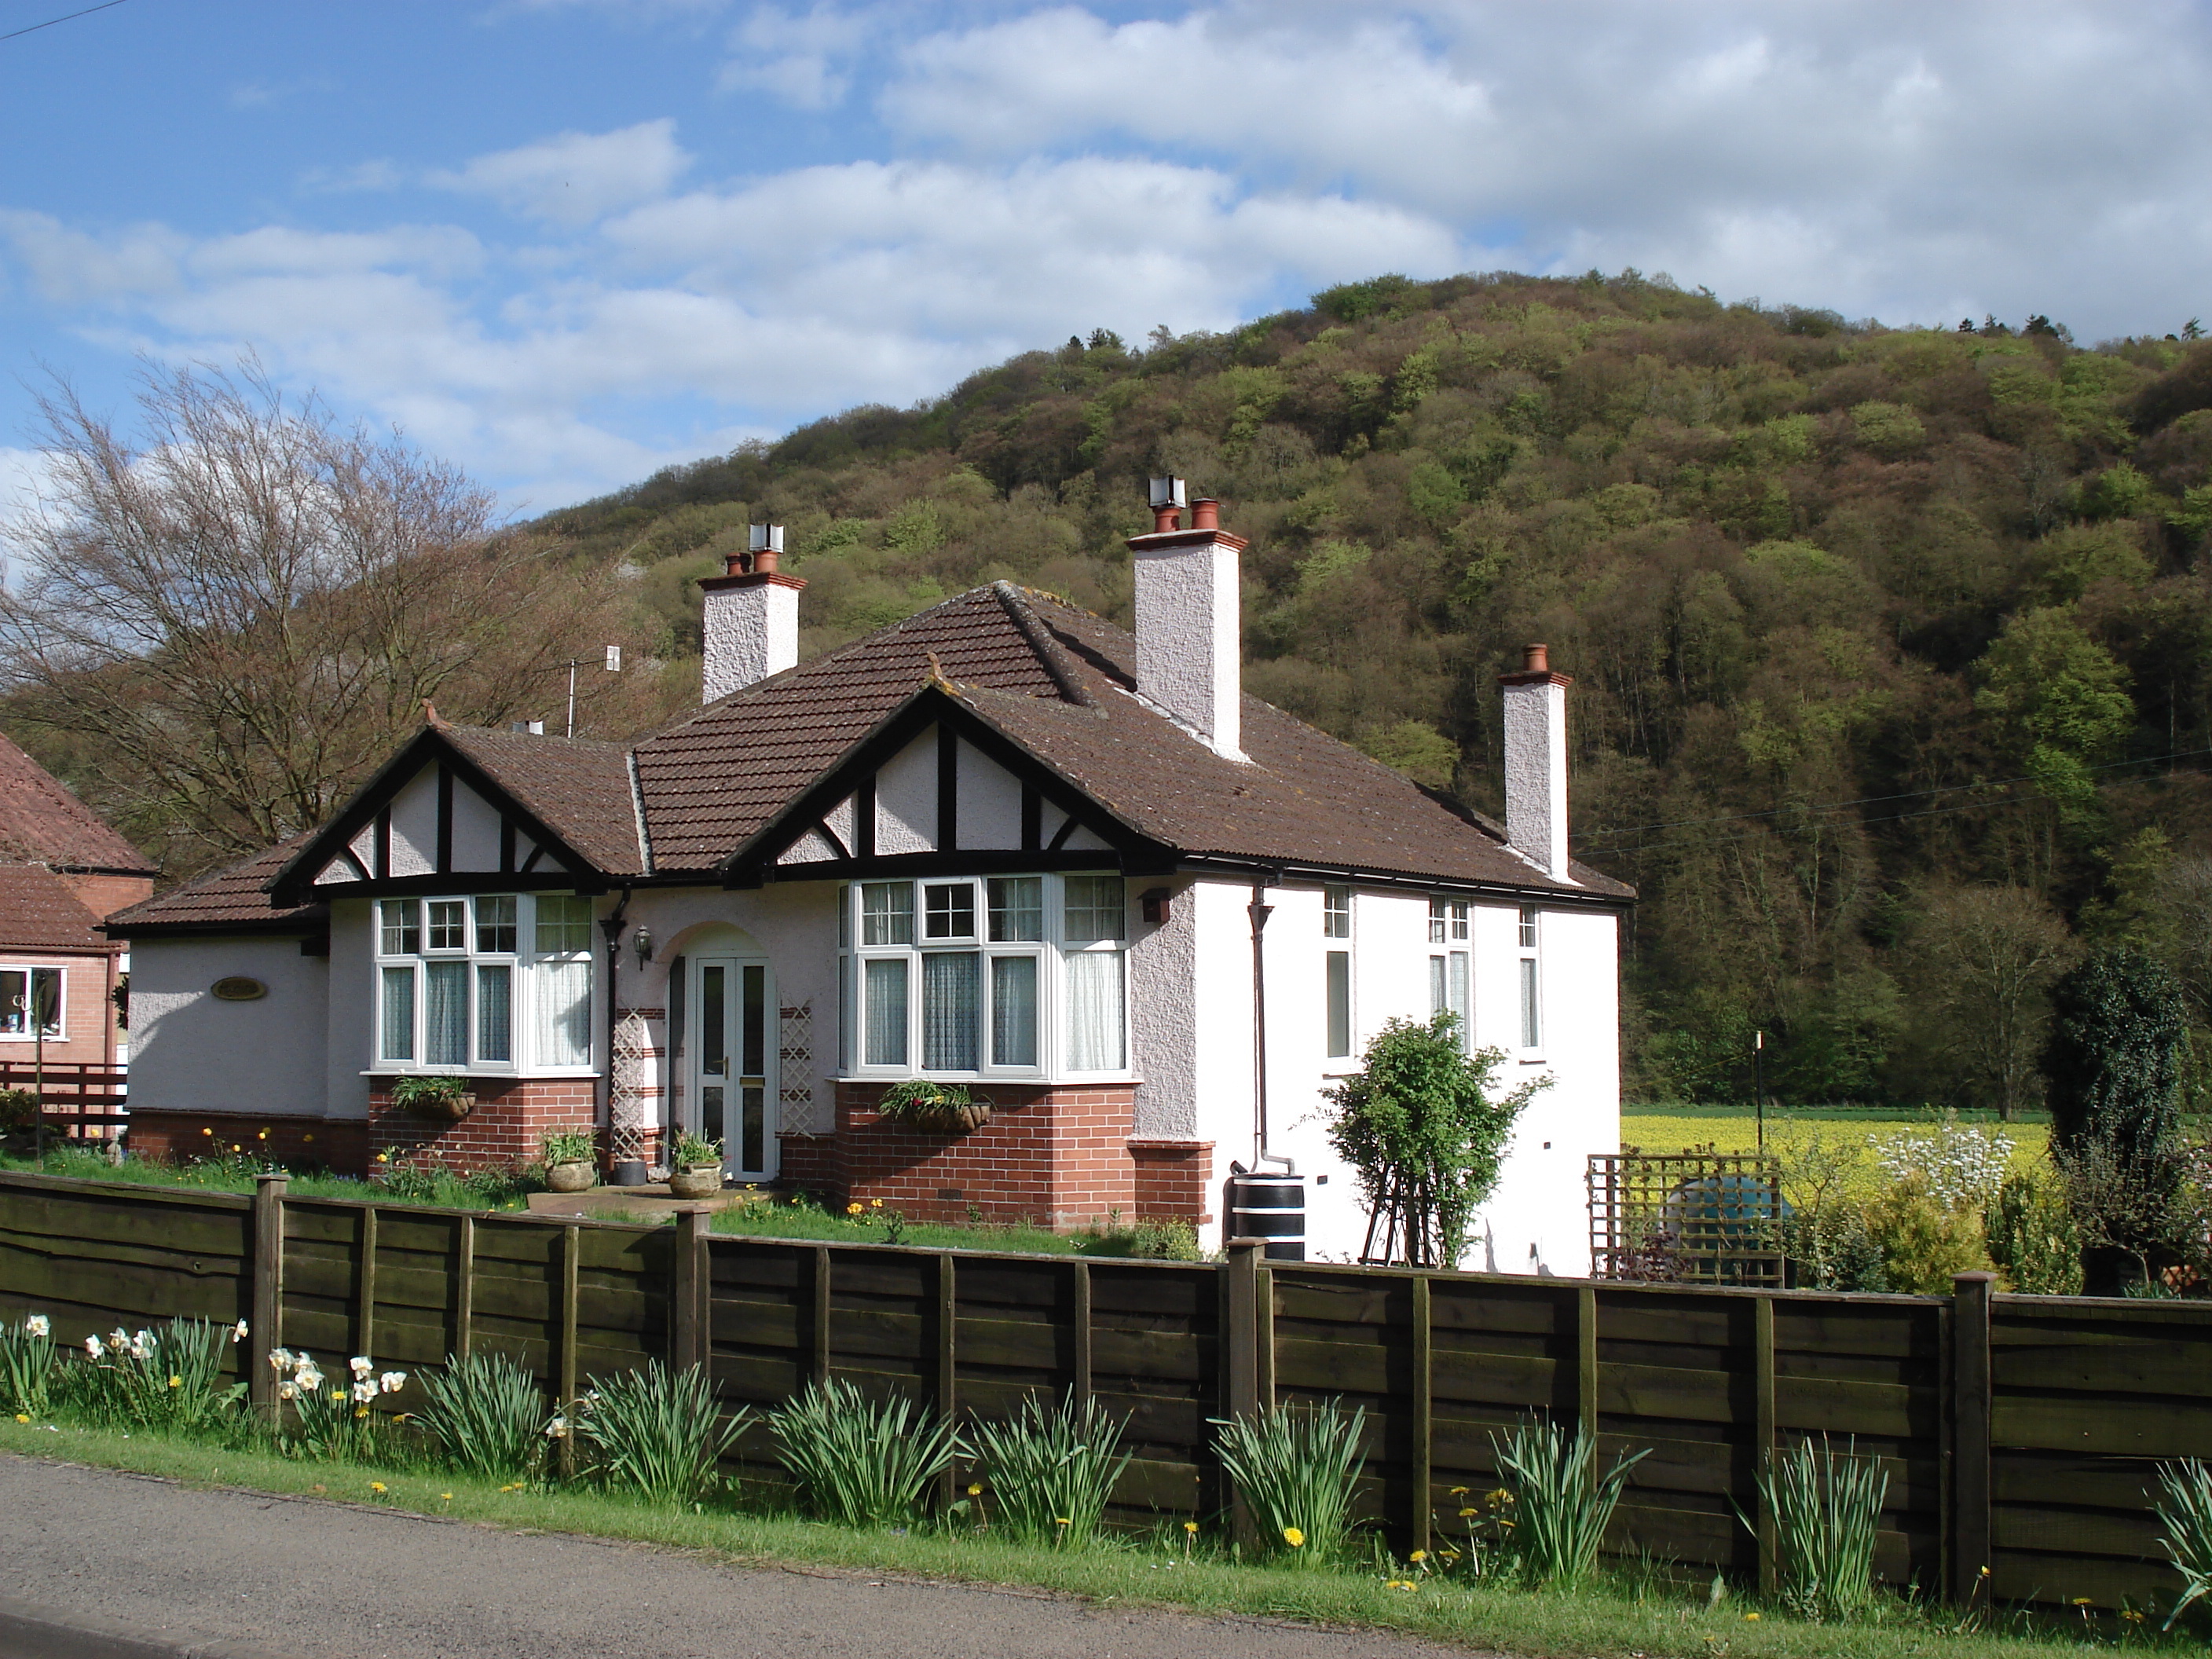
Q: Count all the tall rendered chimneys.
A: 3